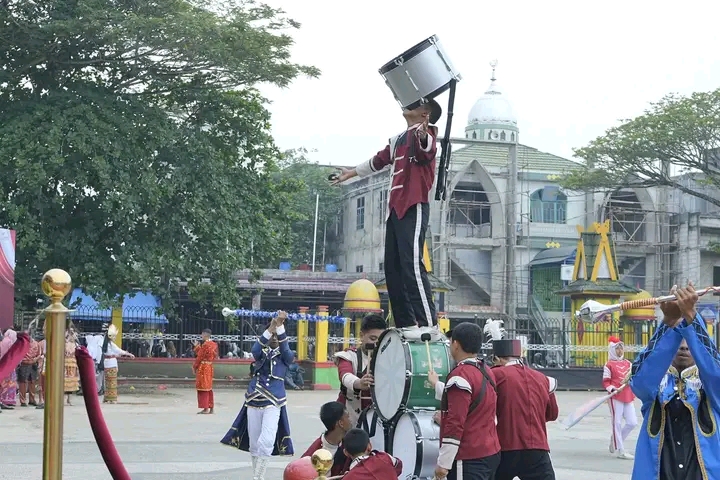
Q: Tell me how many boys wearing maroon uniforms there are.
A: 6